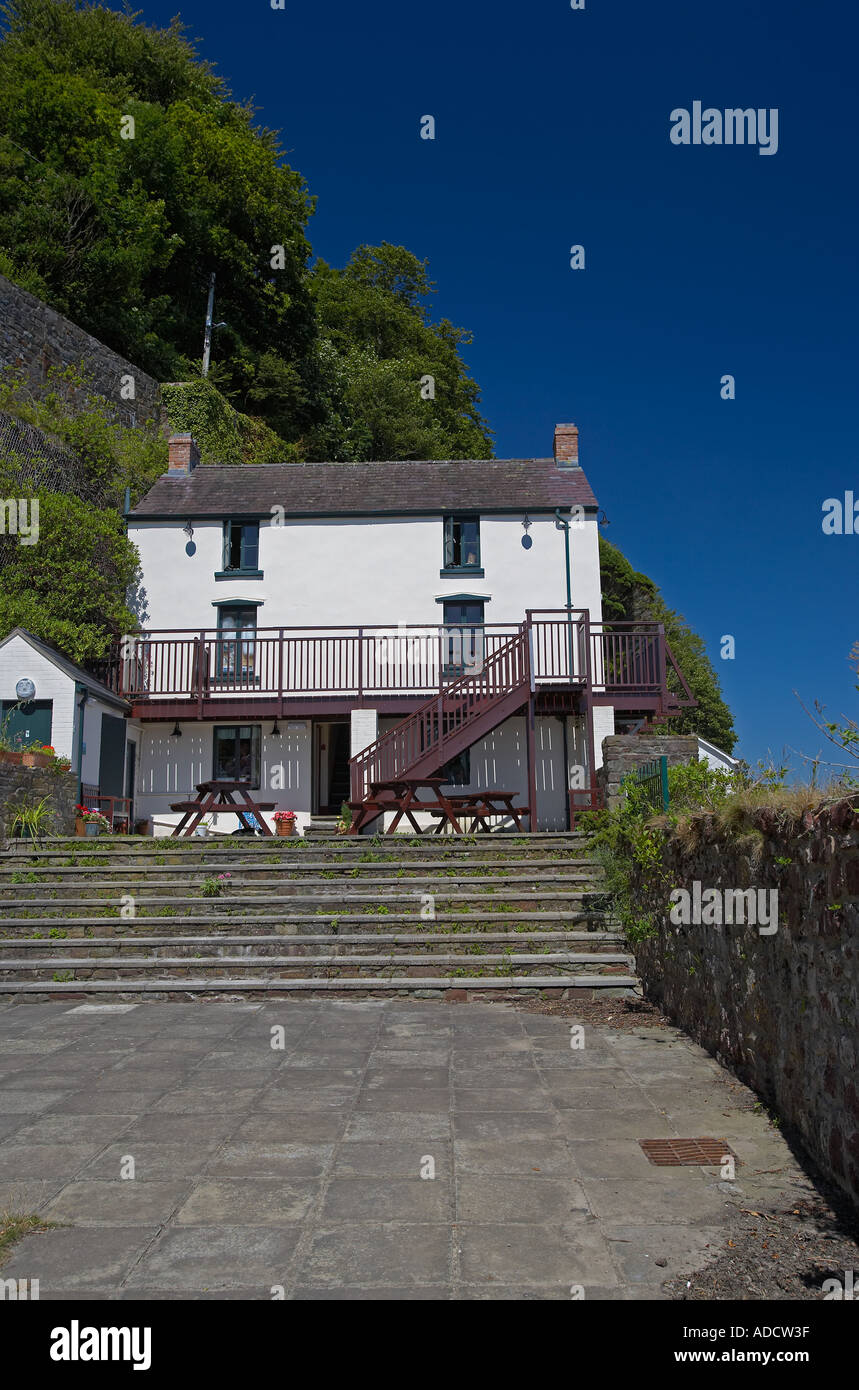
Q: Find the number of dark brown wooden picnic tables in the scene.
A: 3